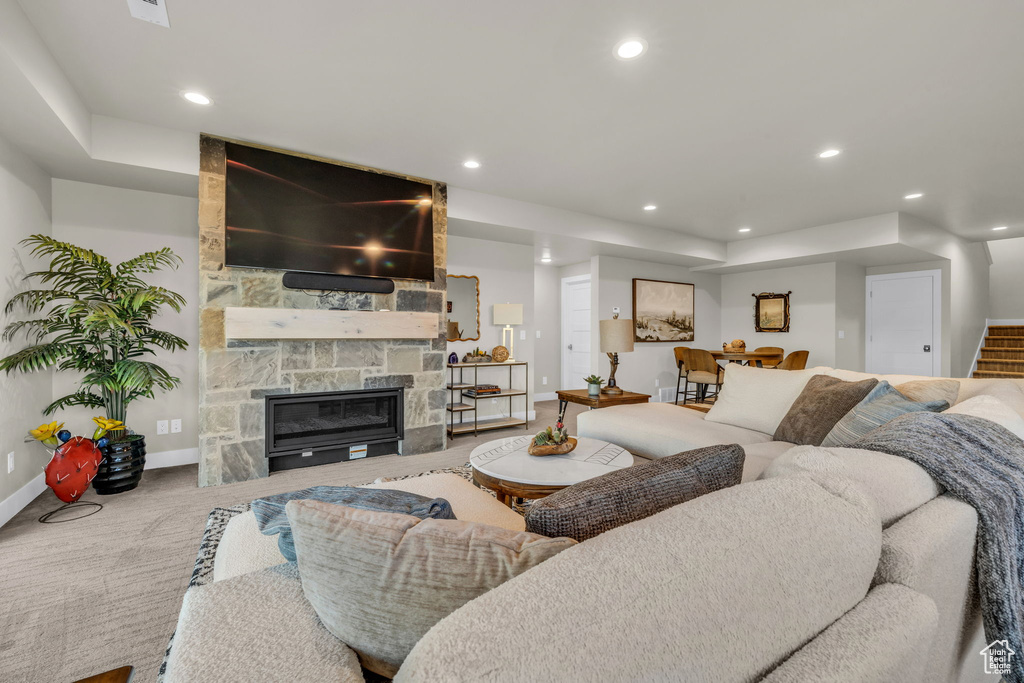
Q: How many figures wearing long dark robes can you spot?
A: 0